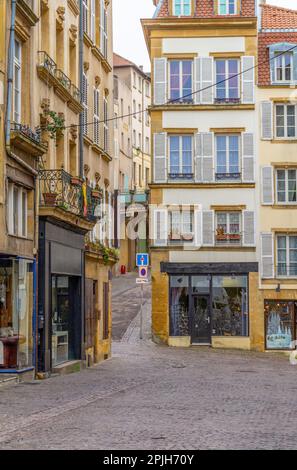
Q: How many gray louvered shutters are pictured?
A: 15